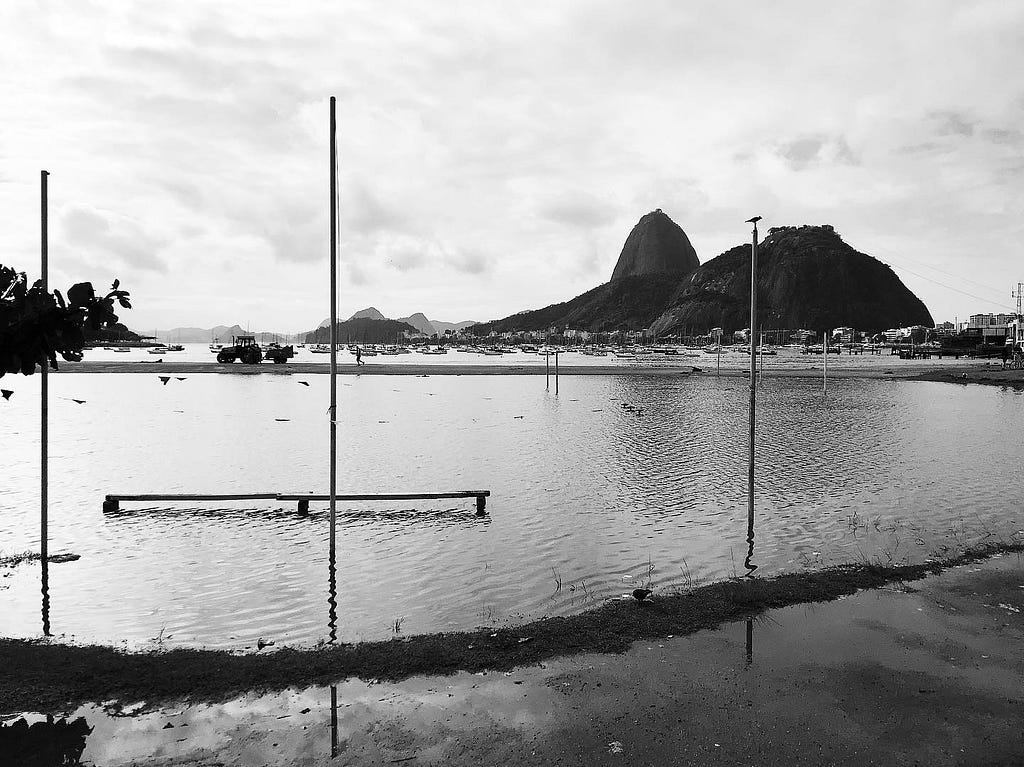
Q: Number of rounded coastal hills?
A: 2